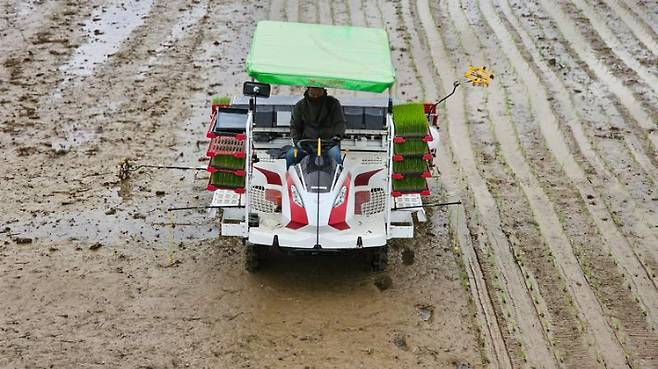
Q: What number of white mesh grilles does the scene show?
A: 2